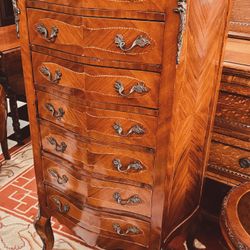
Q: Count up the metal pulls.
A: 12